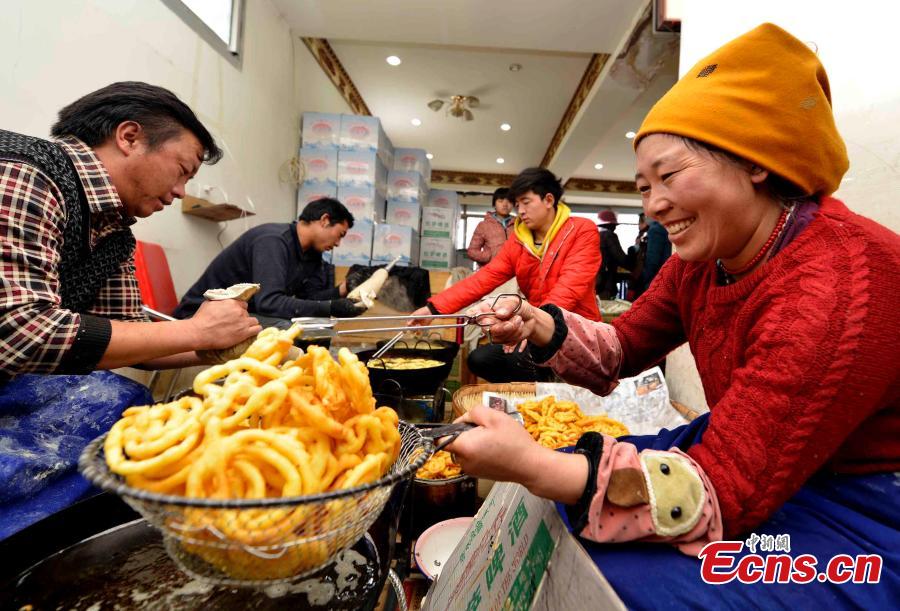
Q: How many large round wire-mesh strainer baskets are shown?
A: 1